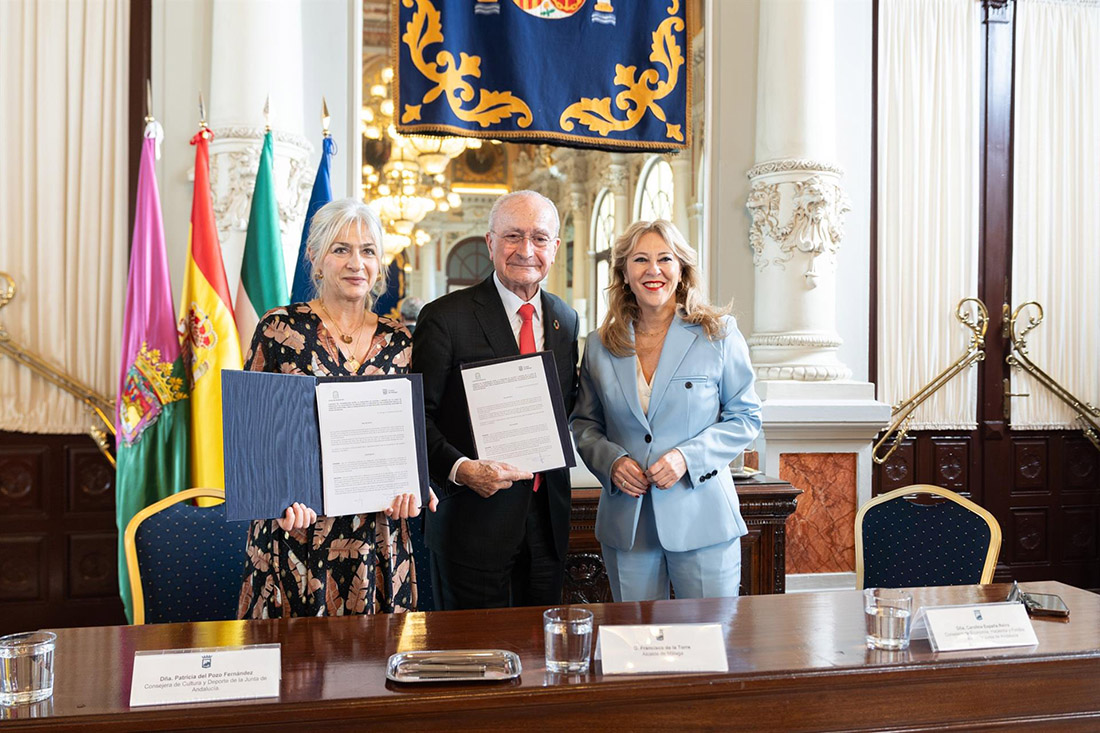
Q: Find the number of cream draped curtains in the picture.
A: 3